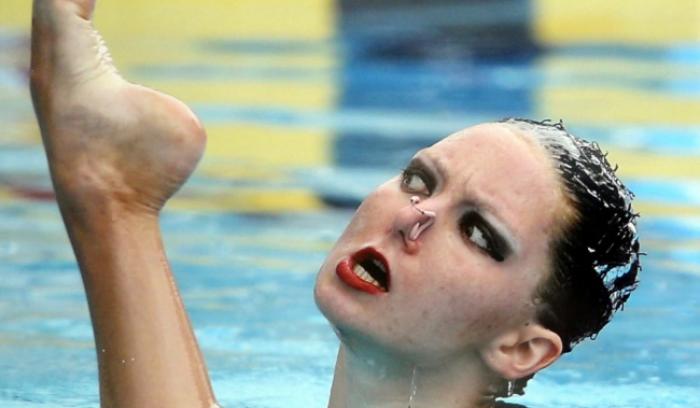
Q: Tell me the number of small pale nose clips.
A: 1